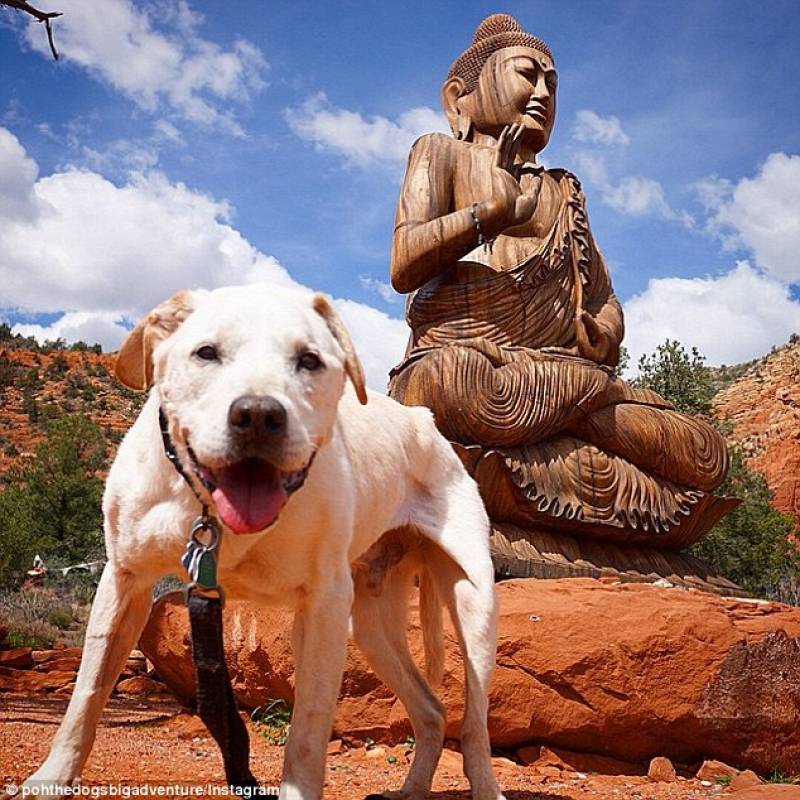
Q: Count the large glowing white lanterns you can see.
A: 0